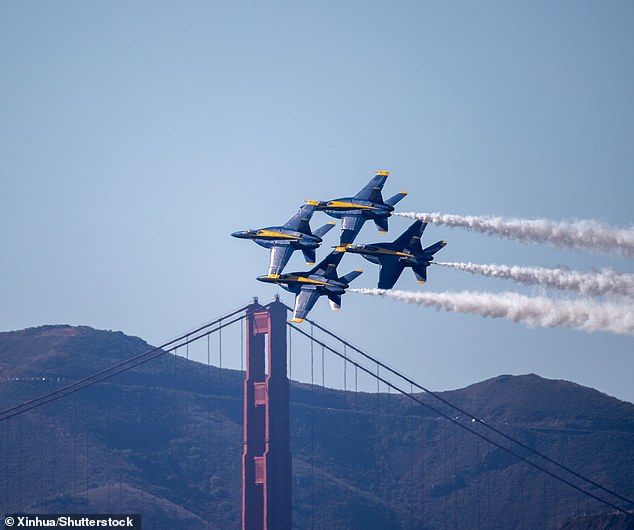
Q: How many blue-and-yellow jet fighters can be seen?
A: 4